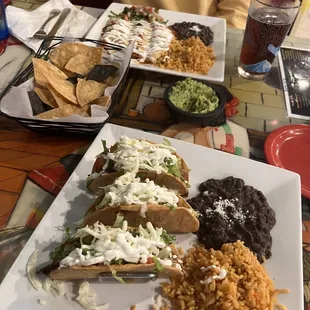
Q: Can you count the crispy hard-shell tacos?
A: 3